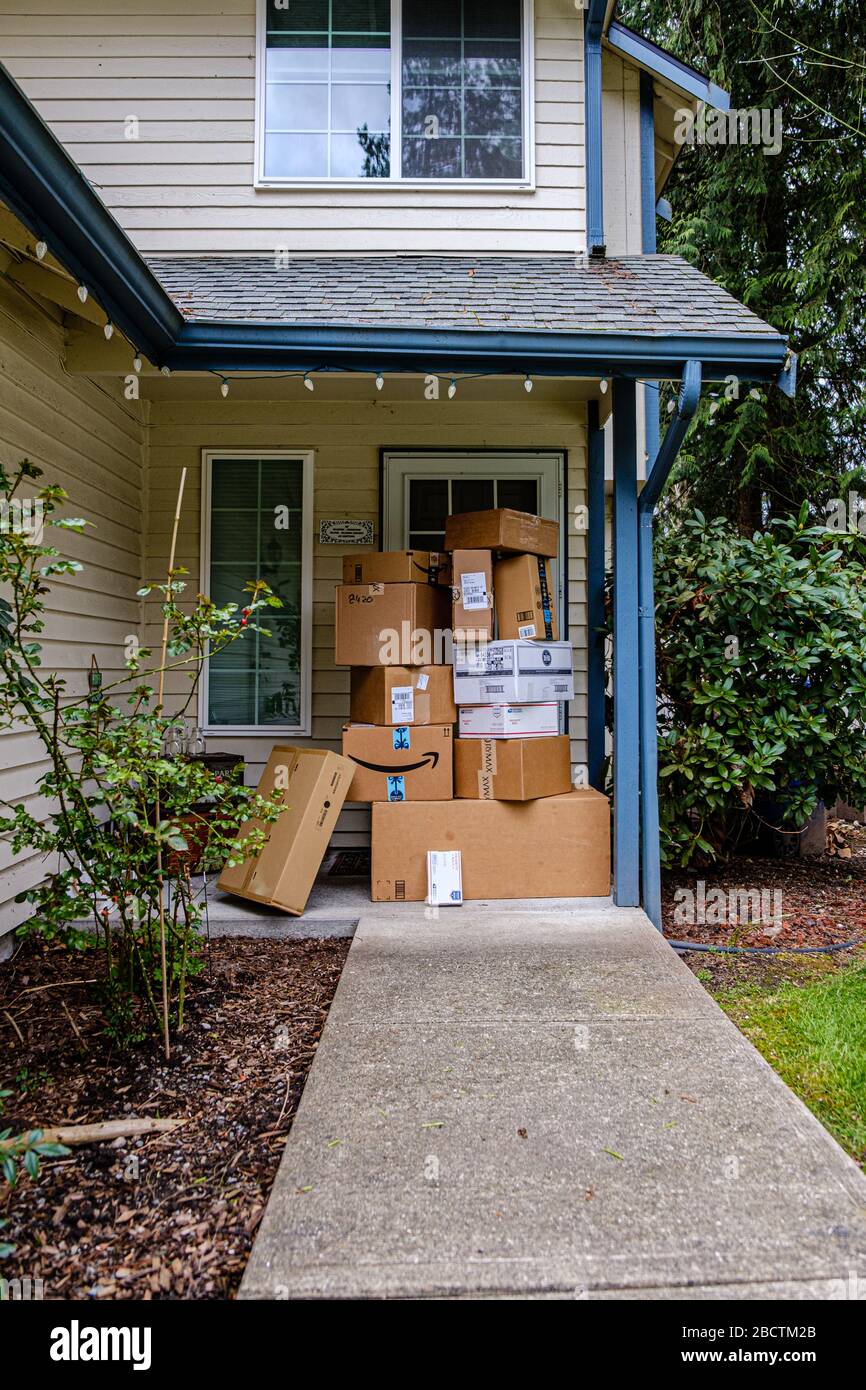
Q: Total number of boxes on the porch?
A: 13